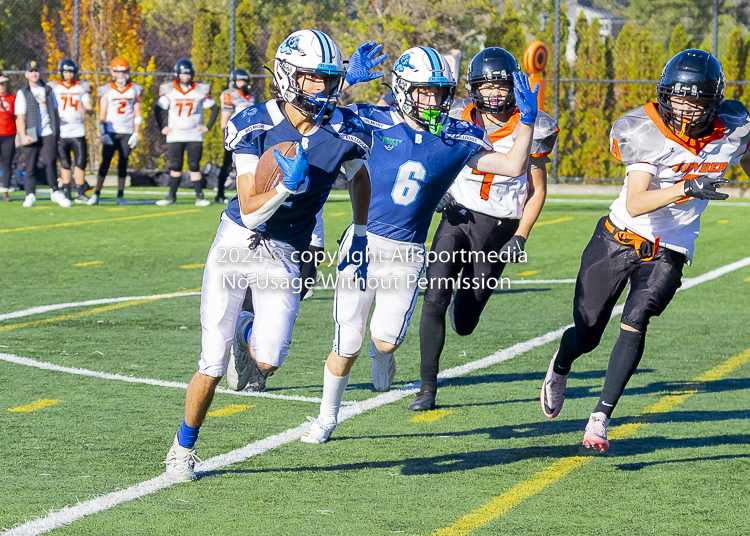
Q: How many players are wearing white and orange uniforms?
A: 6